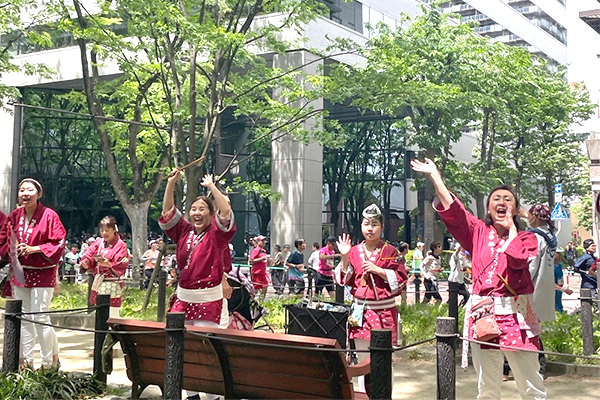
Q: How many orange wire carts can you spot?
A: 0